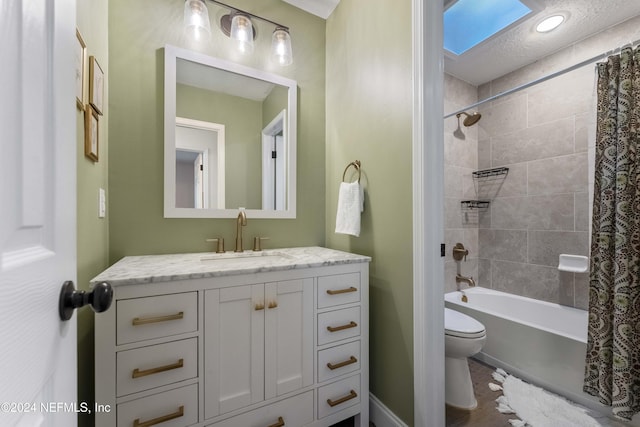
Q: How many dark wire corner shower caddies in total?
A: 2